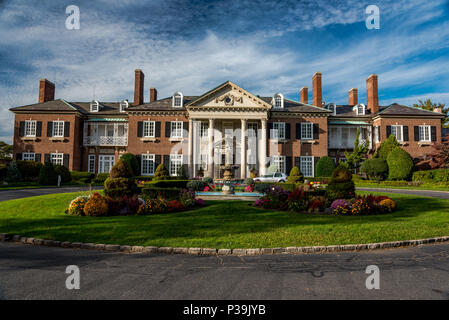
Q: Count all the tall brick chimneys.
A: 7